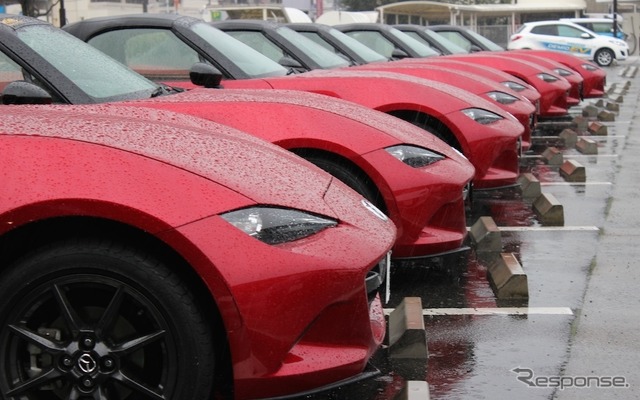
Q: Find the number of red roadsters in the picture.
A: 8